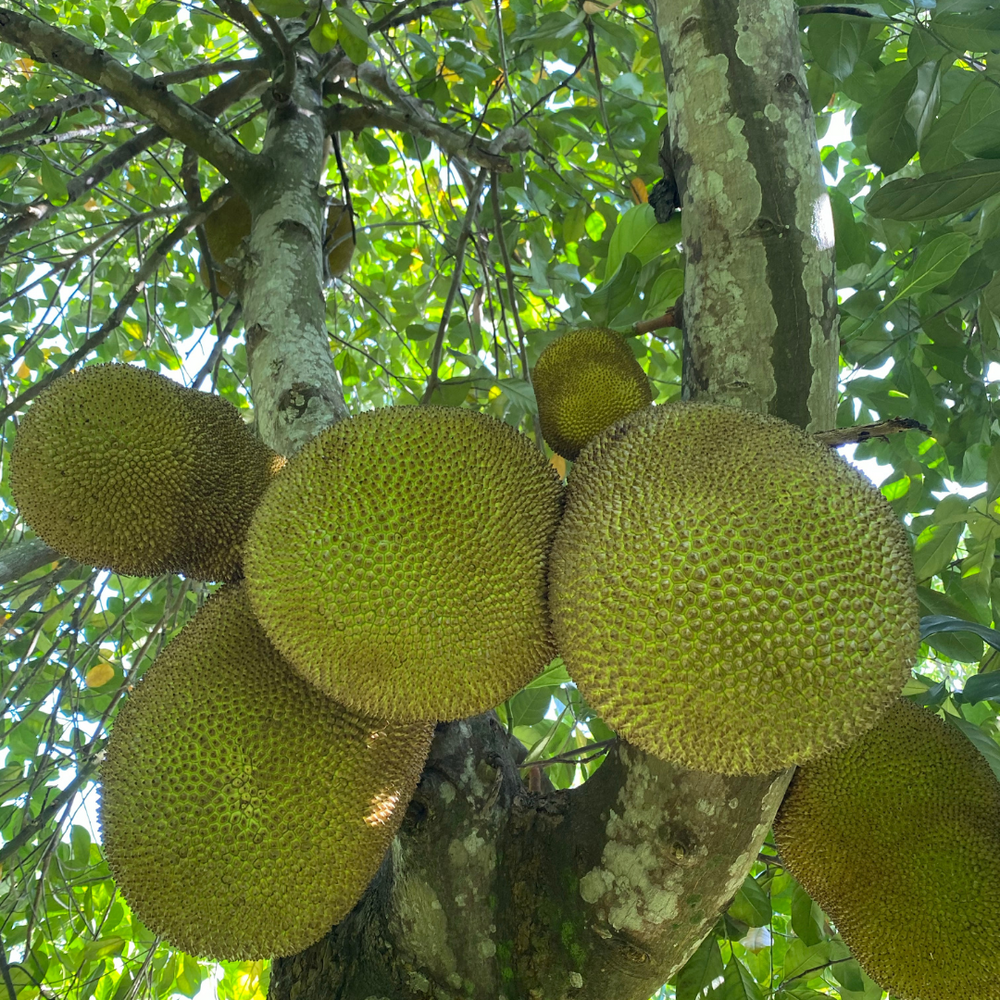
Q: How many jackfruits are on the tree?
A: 8